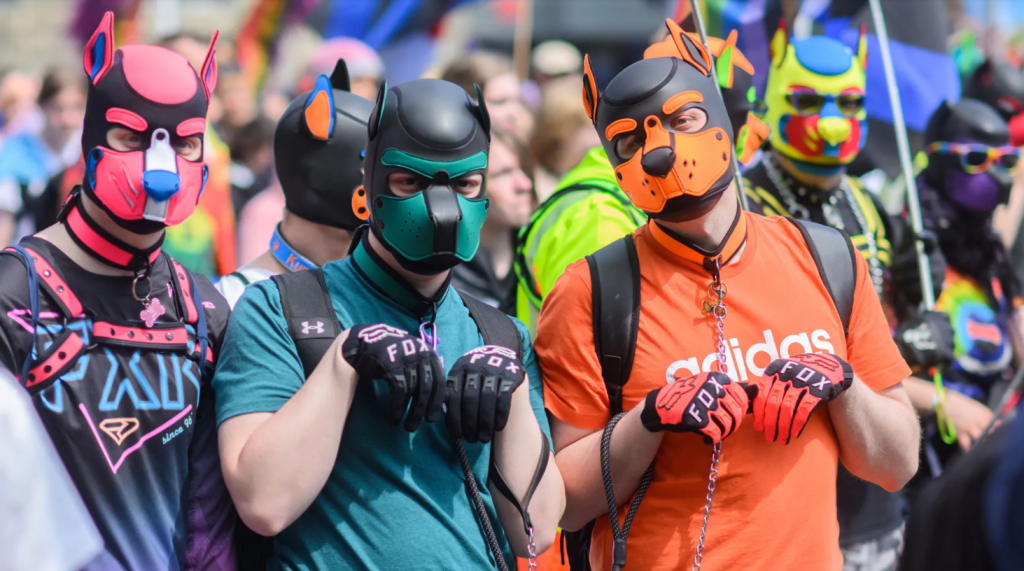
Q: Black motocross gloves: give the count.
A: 2